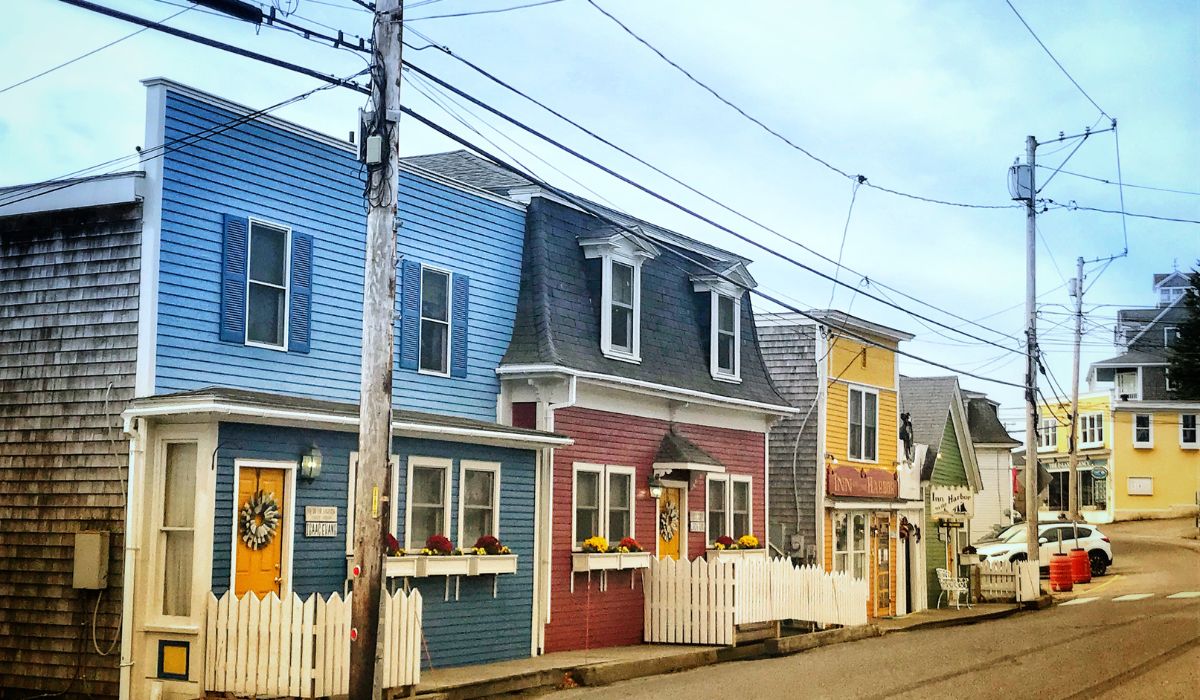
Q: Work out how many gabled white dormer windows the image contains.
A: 2